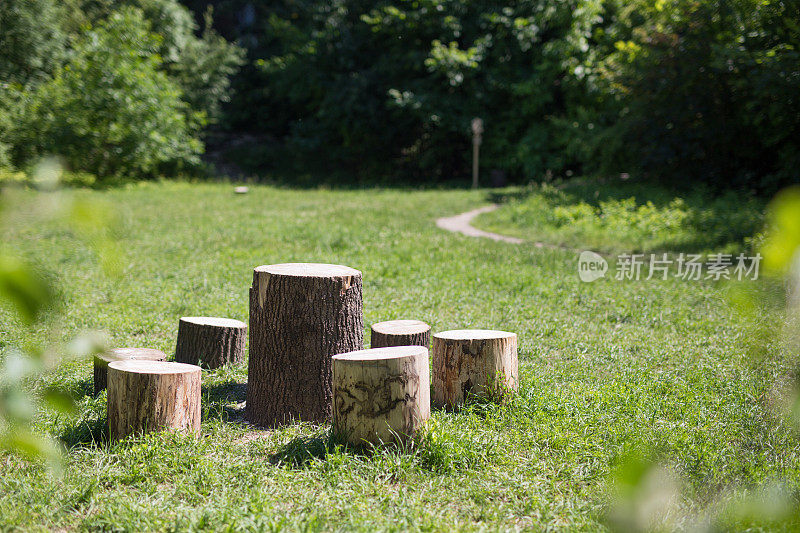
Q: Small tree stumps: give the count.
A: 6